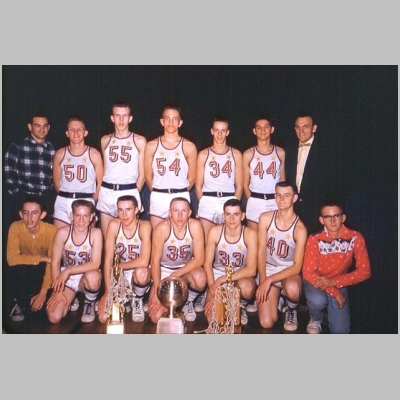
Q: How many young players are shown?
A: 10